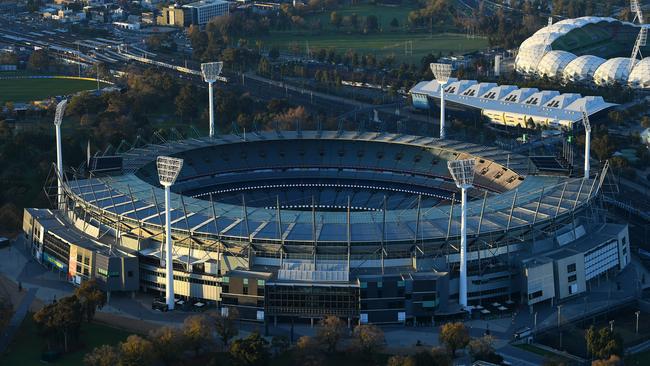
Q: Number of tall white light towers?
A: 6